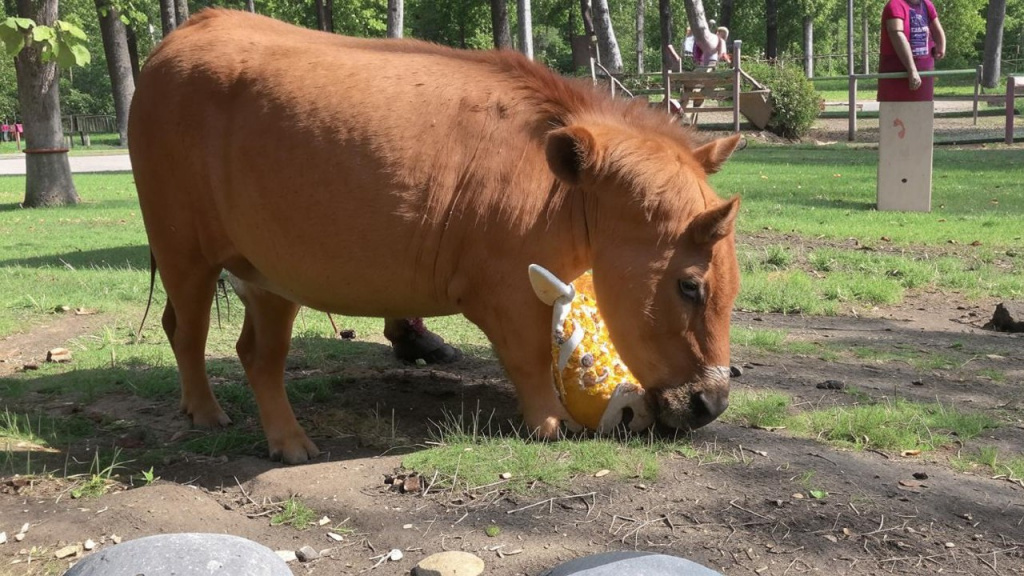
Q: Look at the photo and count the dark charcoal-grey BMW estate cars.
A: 0